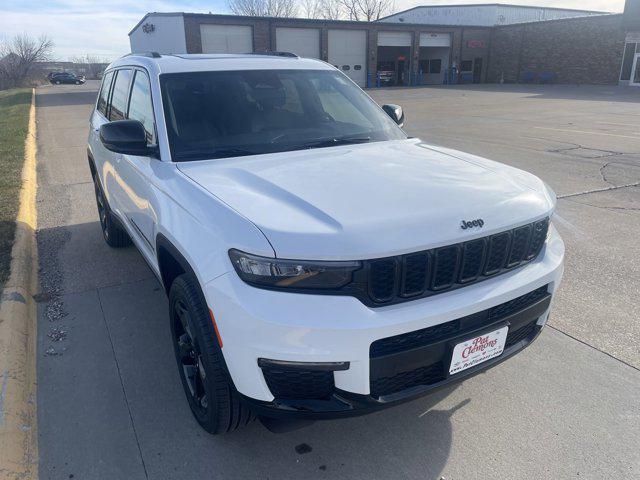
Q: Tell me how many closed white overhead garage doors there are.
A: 3